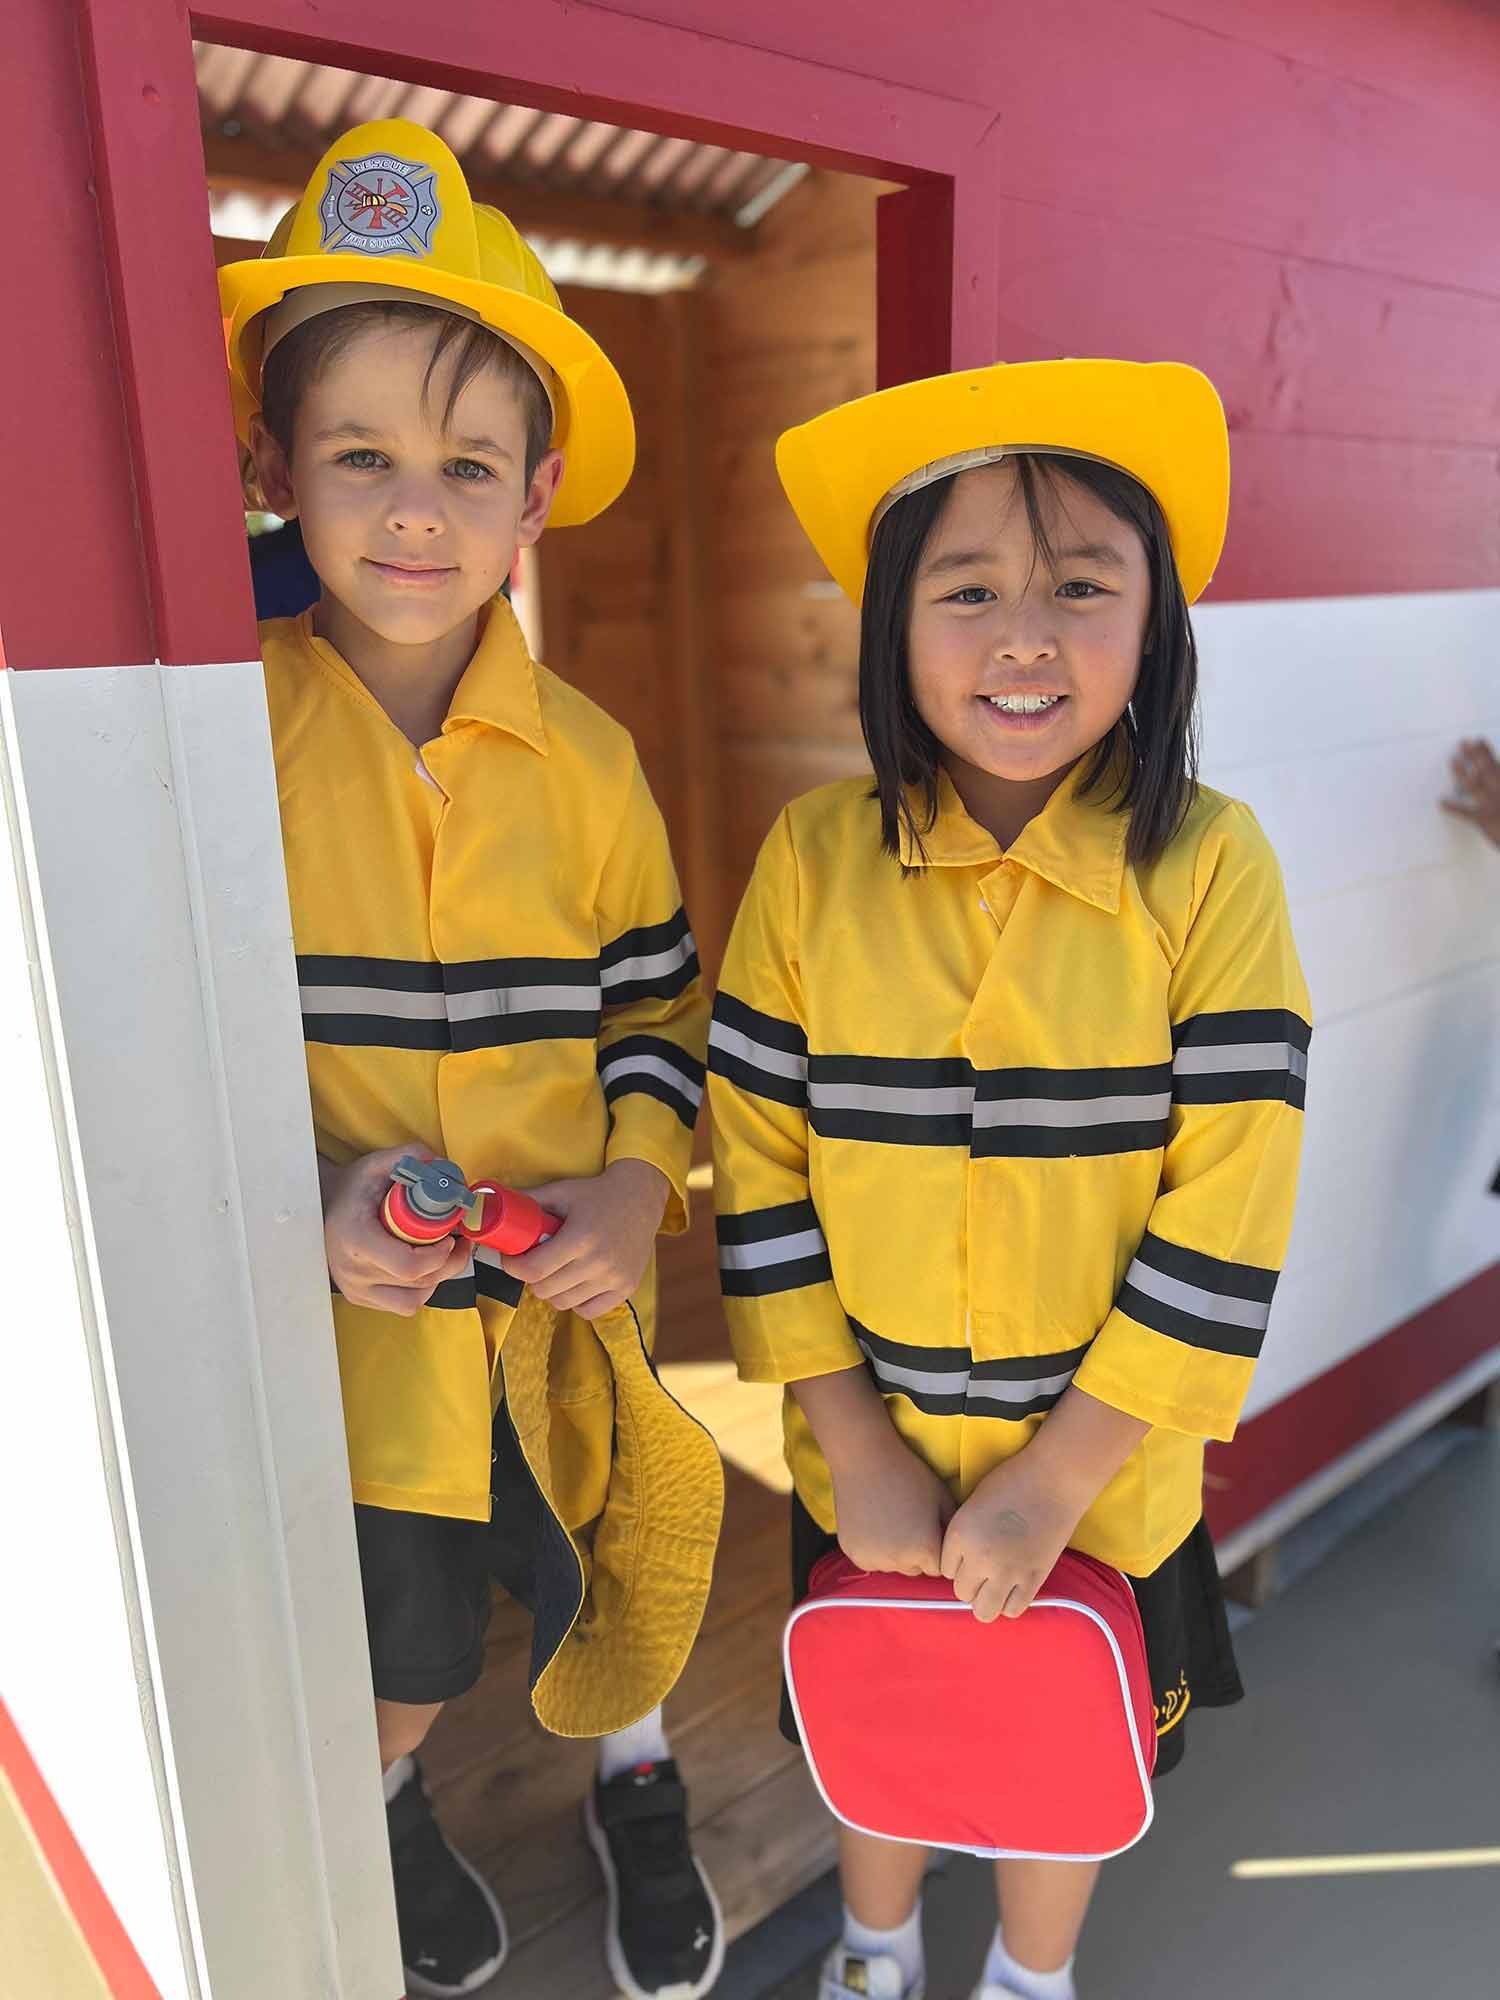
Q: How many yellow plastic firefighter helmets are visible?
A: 2